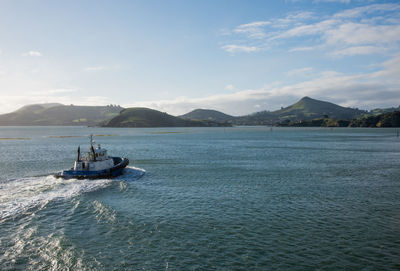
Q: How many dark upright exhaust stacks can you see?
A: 2